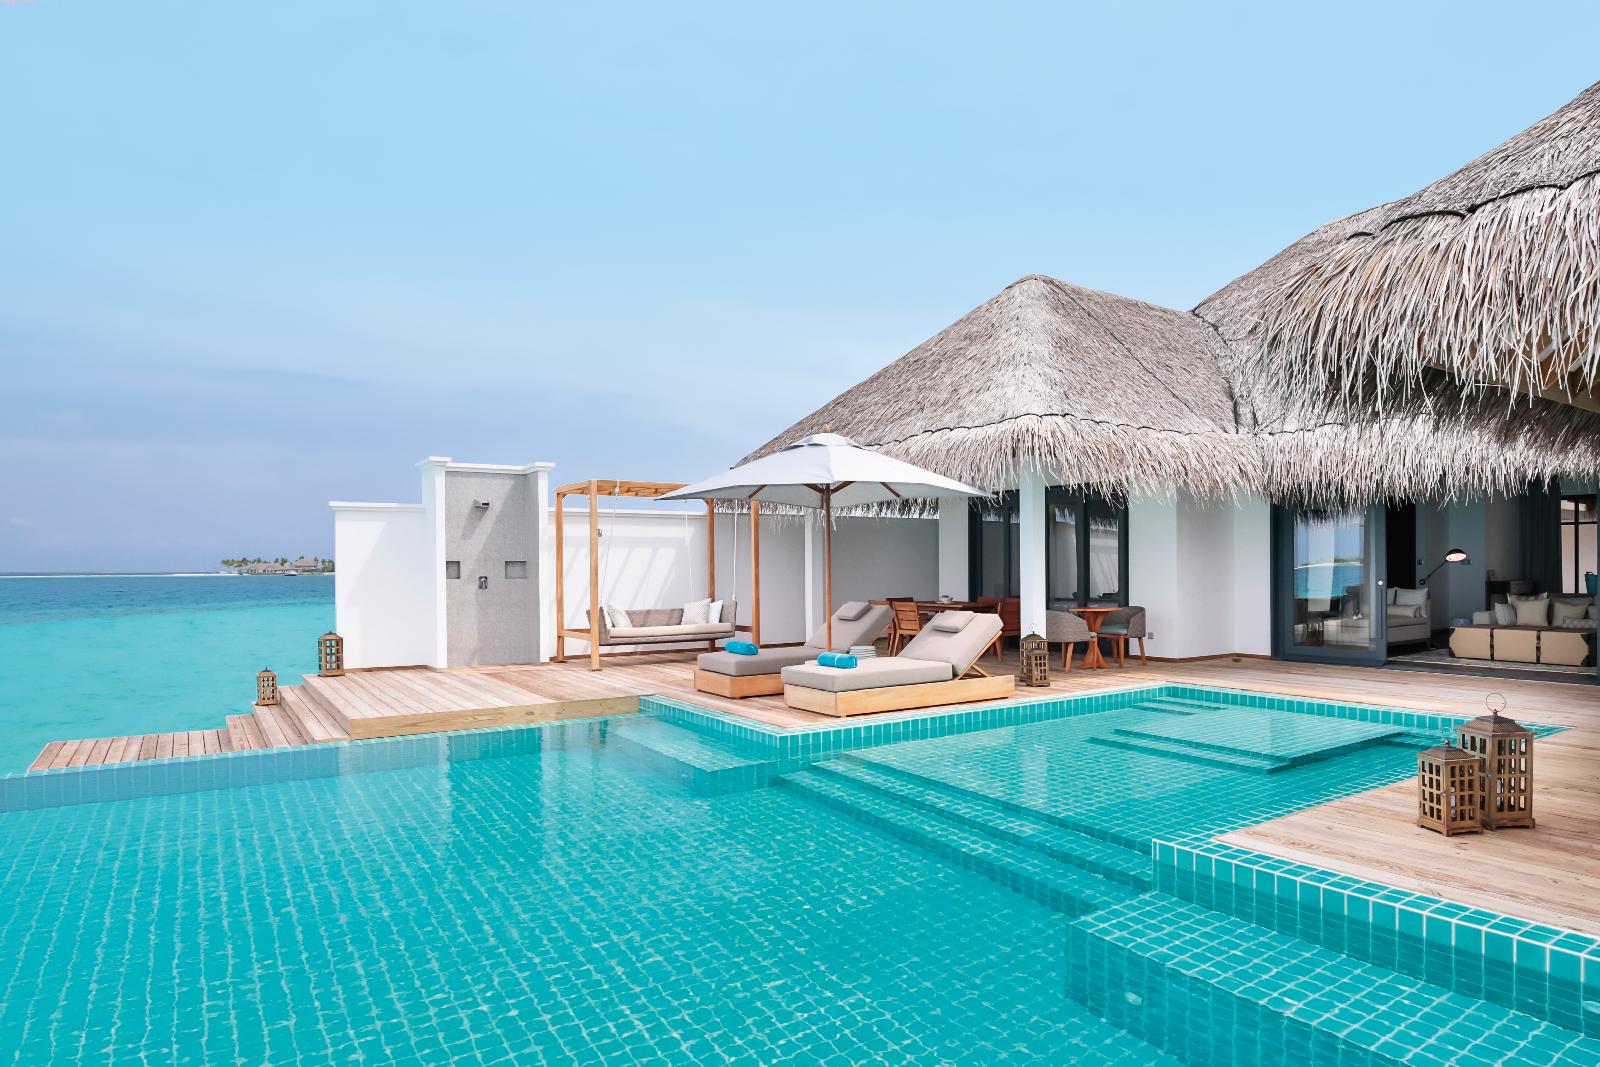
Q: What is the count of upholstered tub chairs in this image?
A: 2